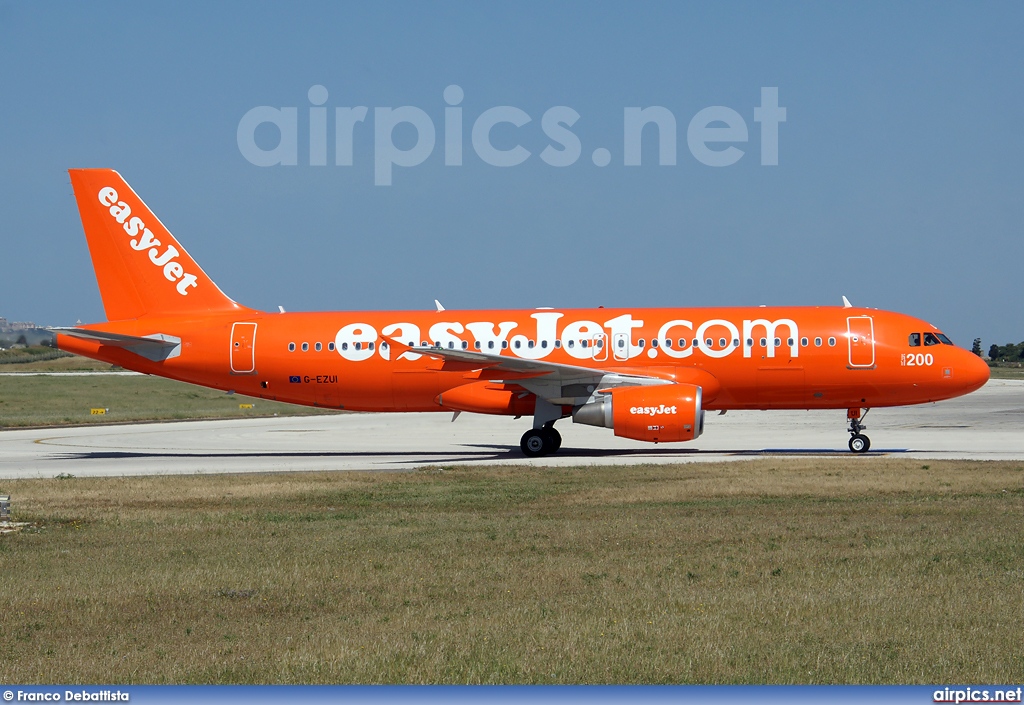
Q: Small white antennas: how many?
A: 3